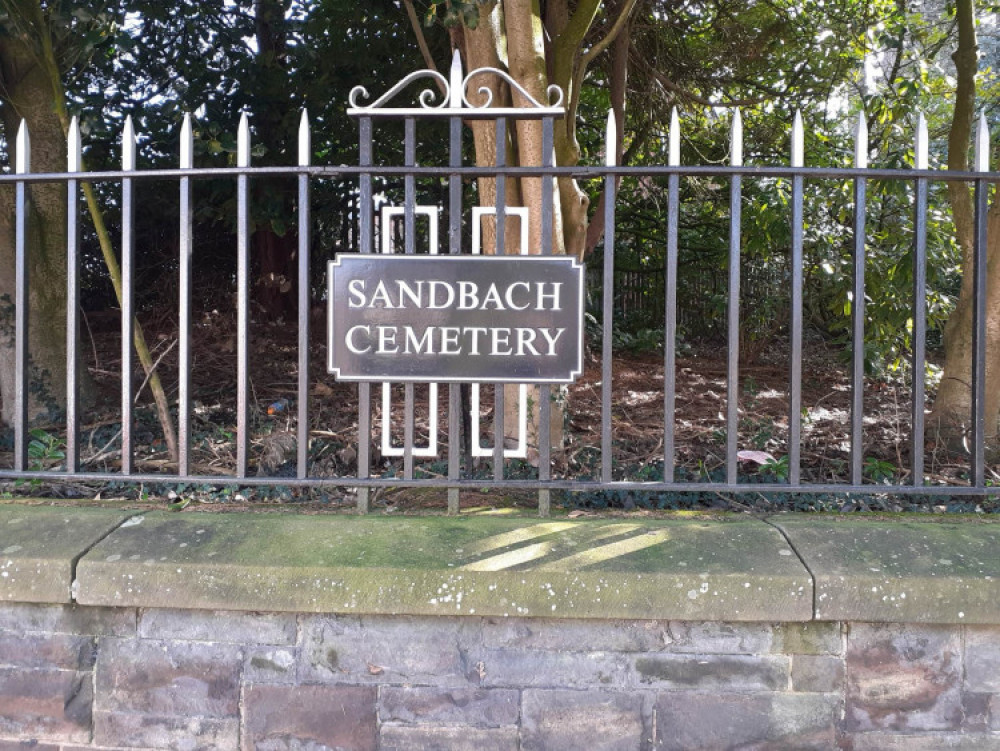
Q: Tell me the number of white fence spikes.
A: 14